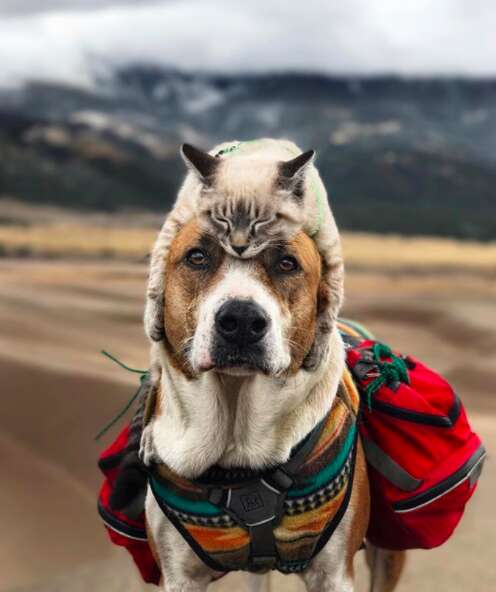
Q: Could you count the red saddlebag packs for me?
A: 2